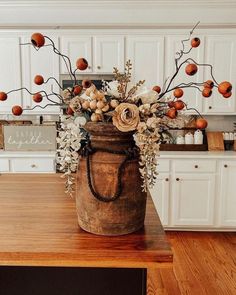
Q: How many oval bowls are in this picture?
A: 0